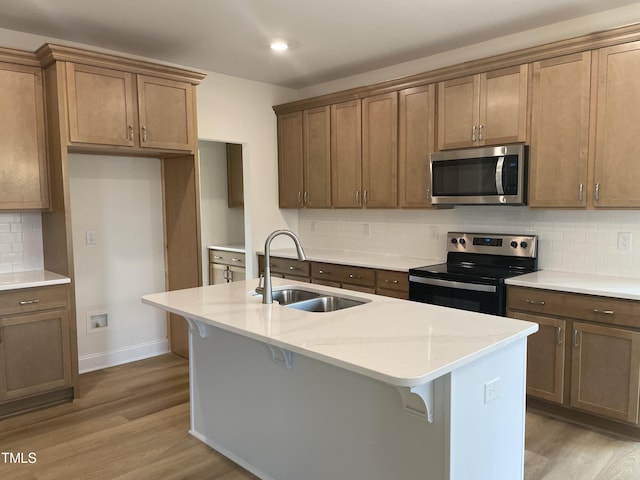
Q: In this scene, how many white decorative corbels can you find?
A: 3